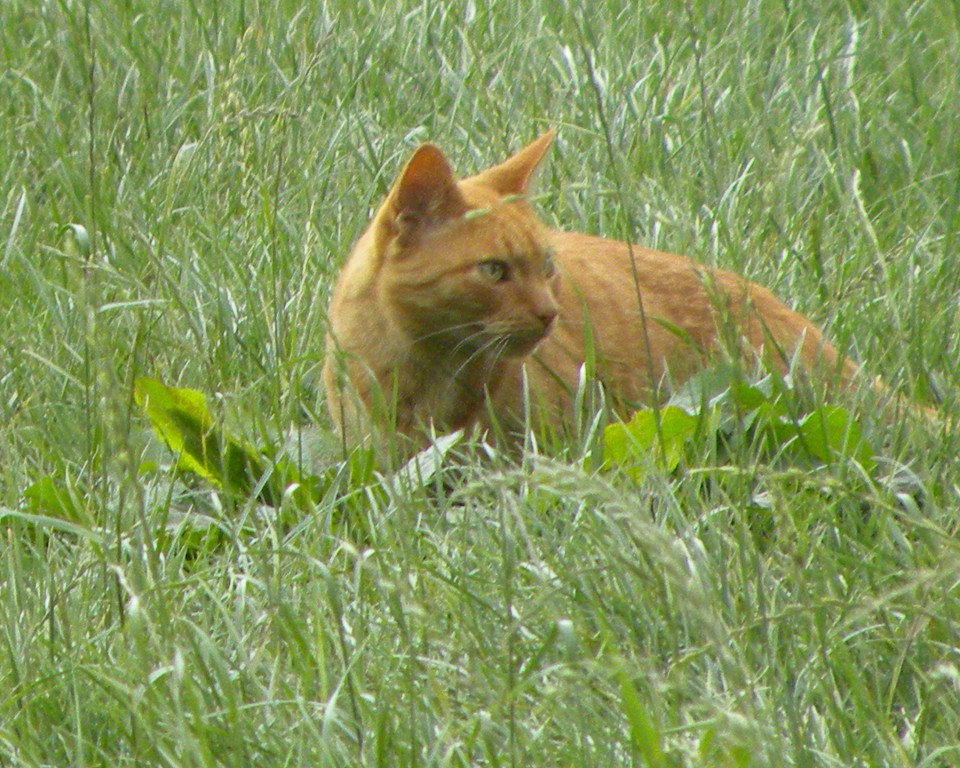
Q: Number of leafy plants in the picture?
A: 2